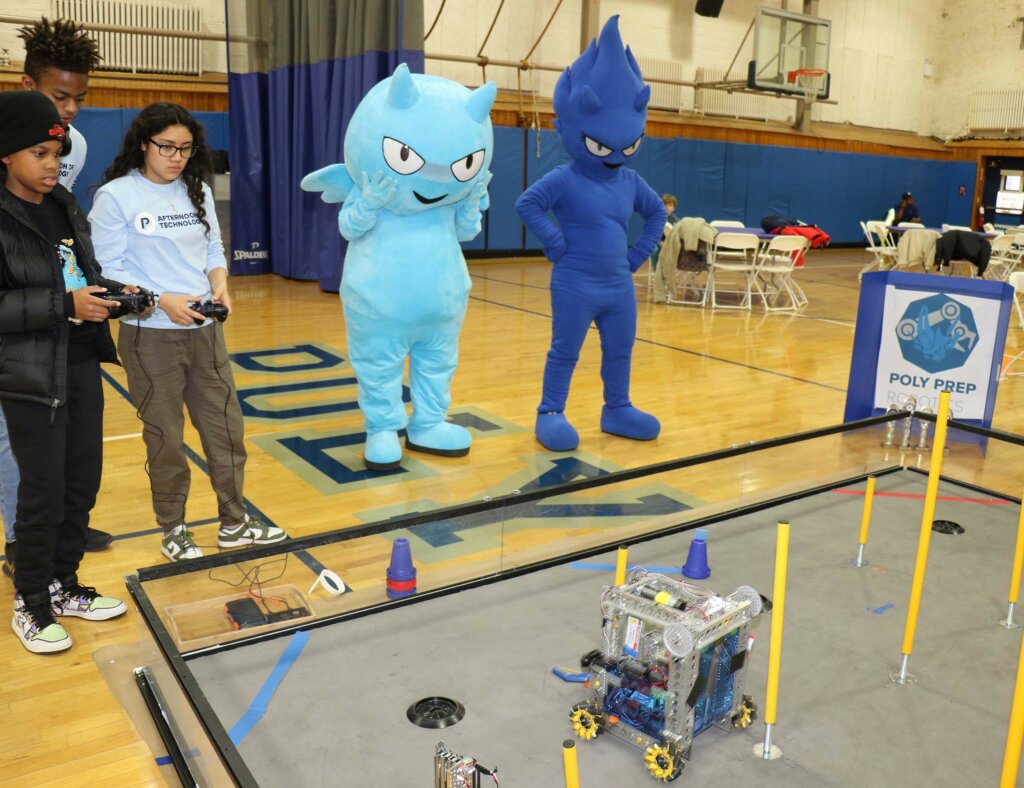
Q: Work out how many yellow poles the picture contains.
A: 7